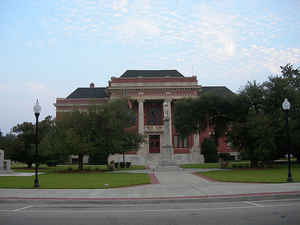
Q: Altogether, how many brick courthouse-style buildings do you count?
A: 1